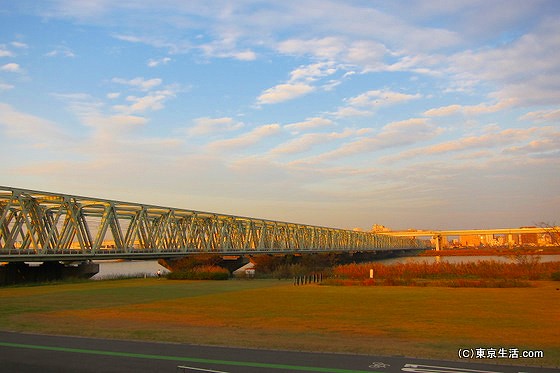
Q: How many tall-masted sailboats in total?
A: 0